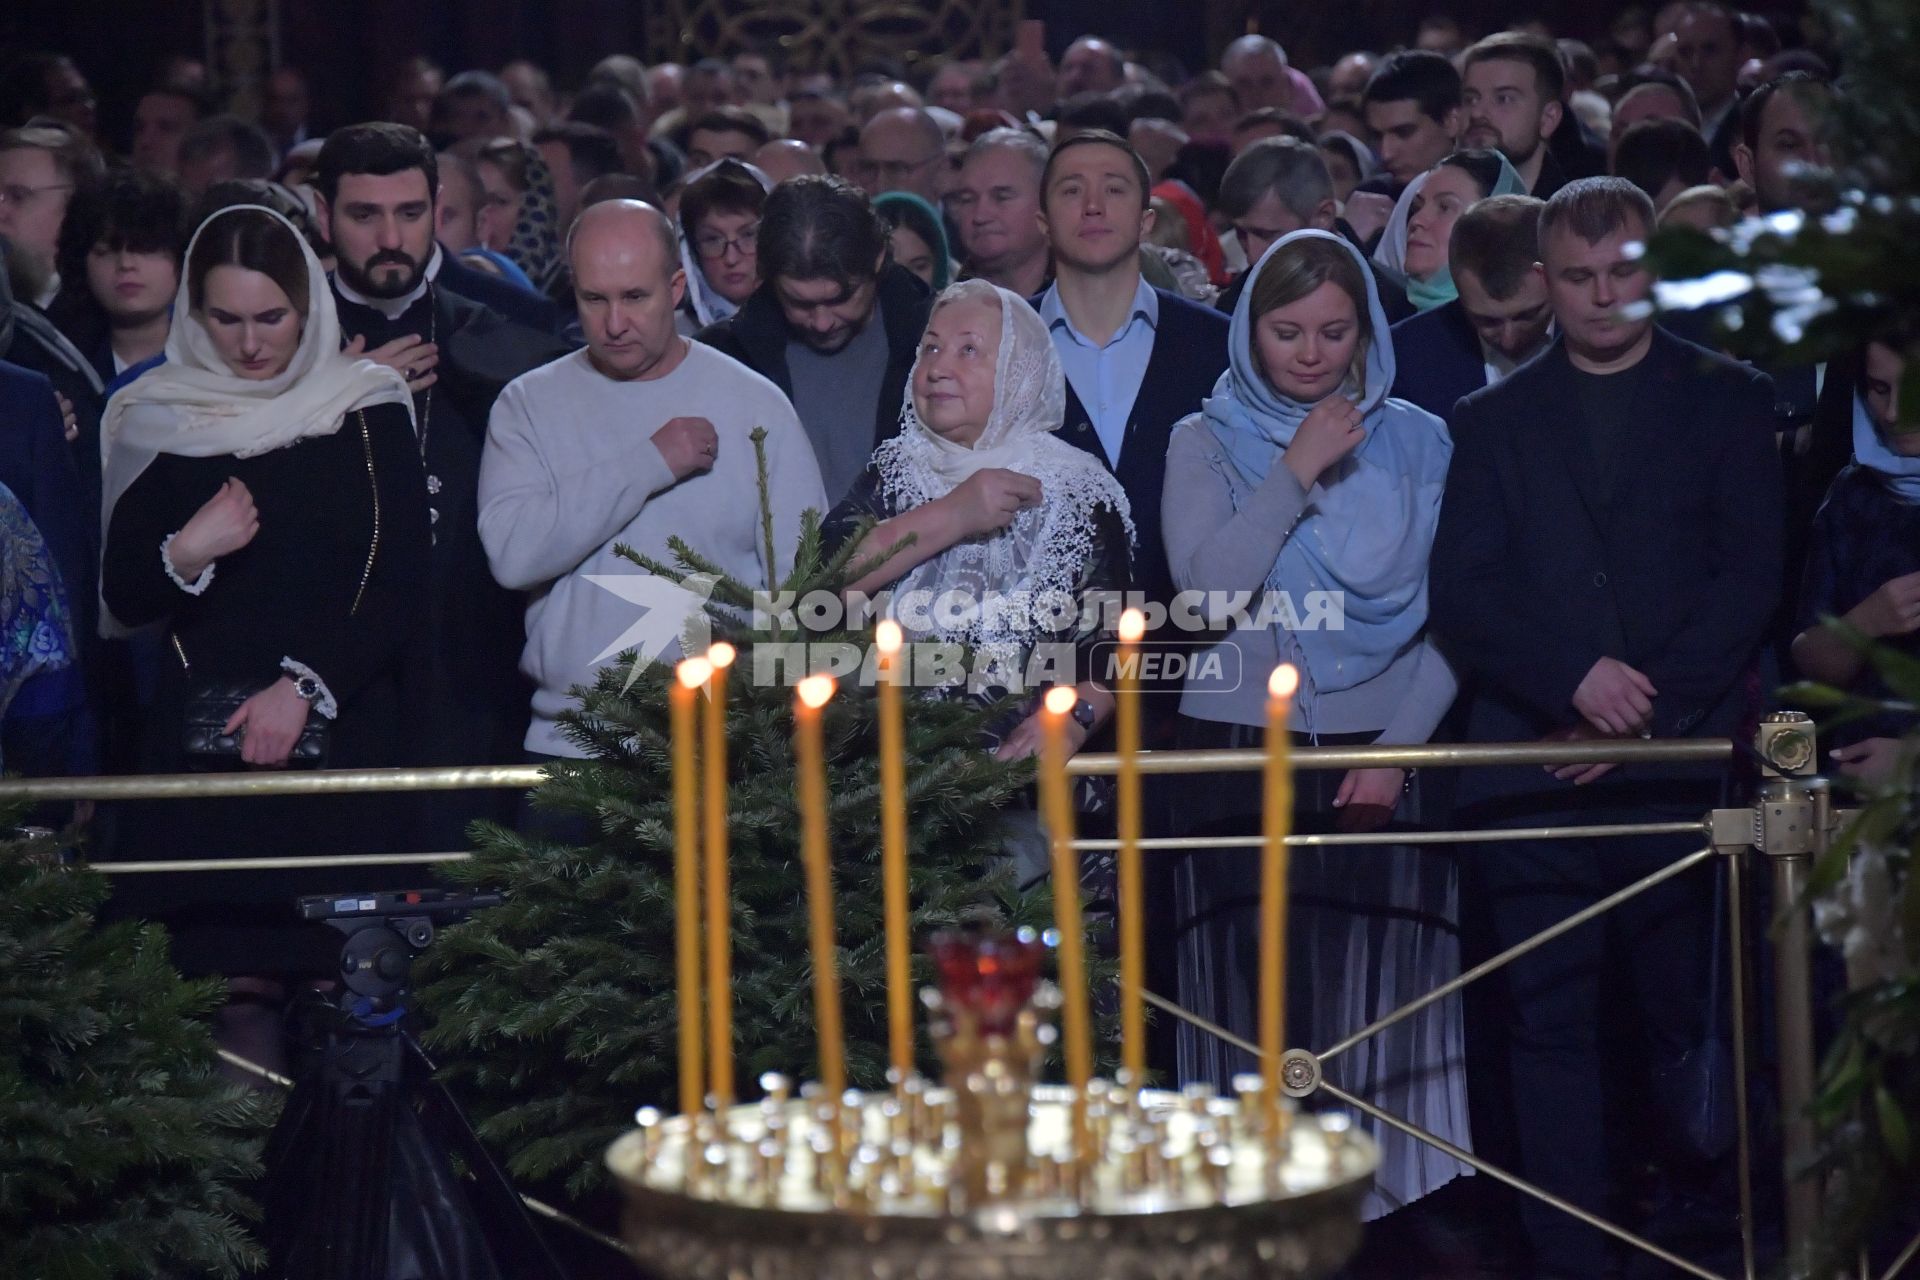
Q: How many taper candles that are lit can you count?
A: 7